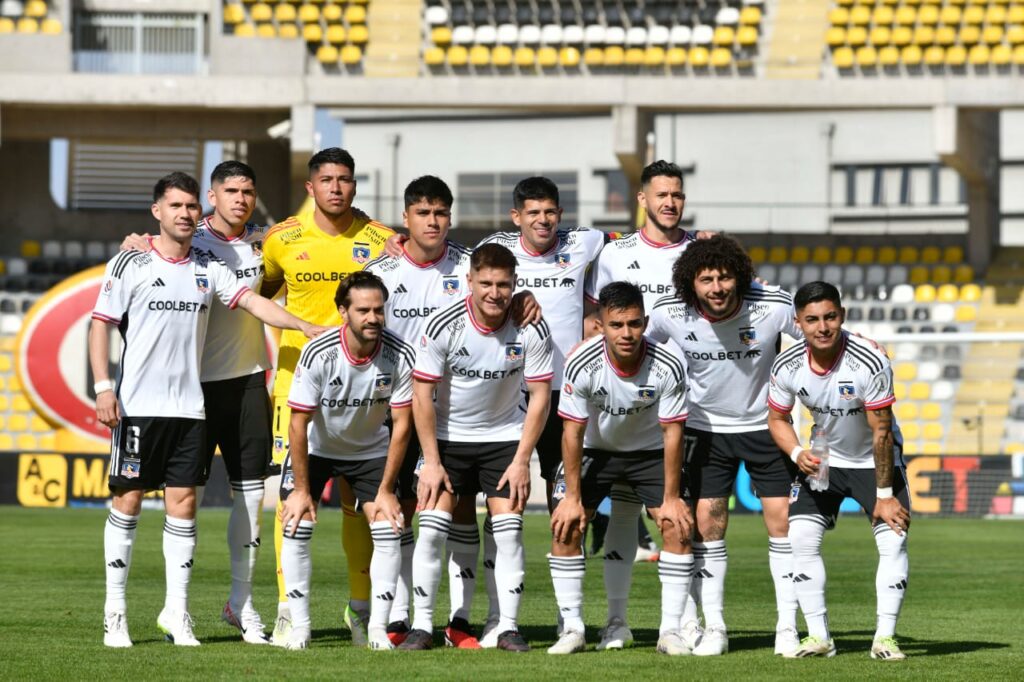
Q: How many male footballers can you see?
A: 11